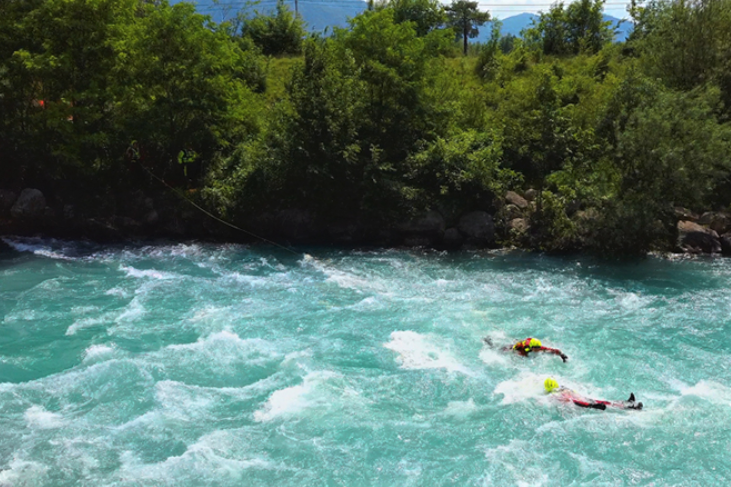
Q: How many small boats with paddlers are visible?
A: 0